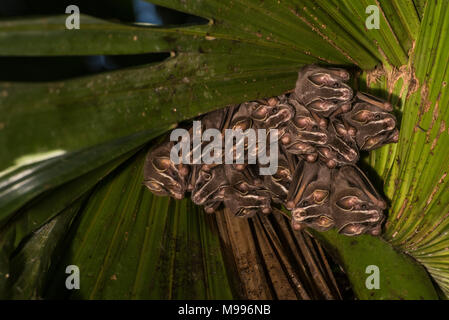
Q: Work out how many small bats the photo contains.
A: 13